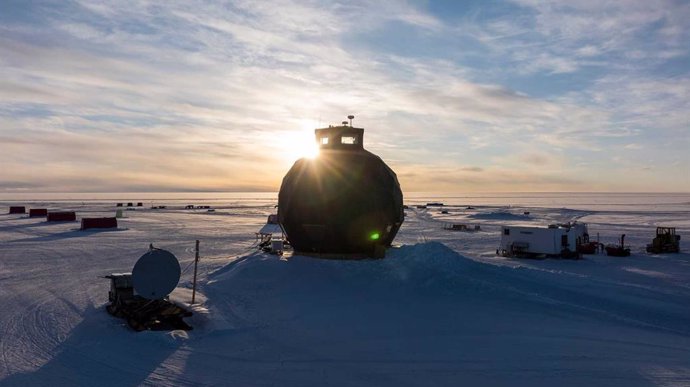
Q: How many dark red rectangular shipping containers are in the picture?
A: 4